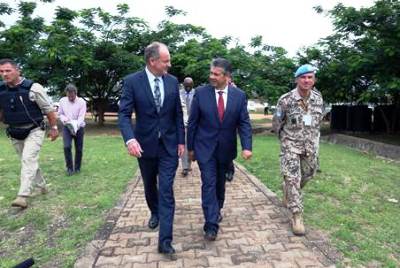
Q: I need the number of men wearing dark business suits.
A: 2